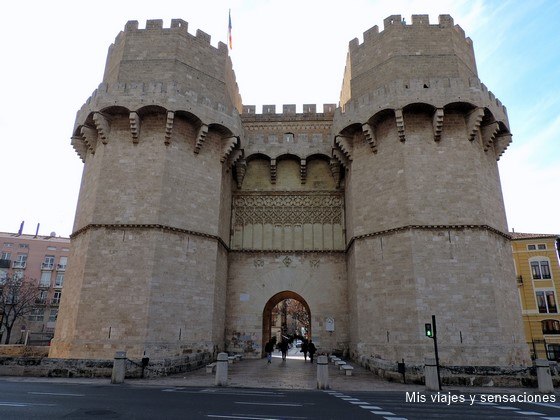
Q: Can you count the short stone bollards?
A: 5